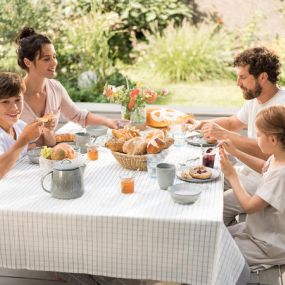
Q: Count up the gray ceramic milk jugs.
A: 1